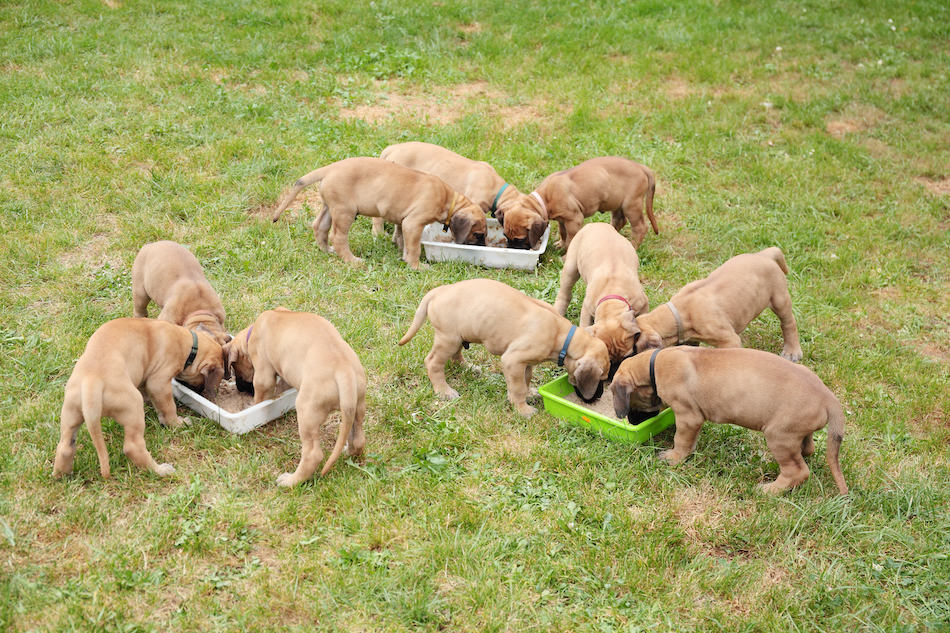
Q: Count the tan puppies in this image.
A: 10